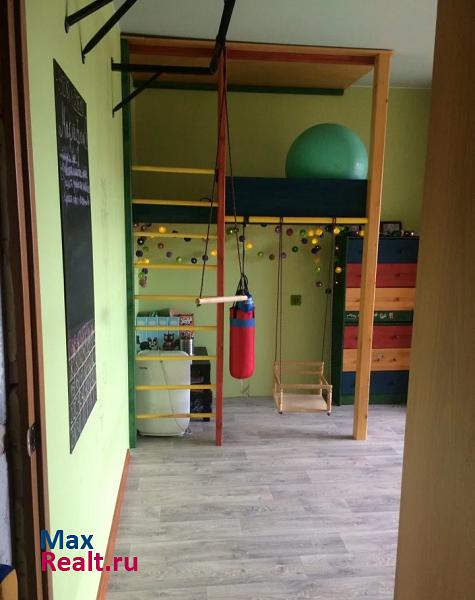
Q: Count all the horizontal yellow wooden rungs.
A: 9